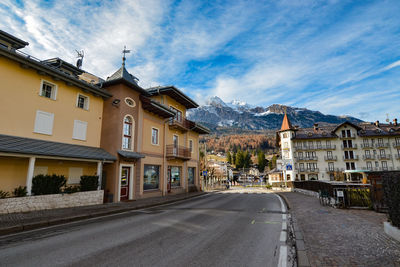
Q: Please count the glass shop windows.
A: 3